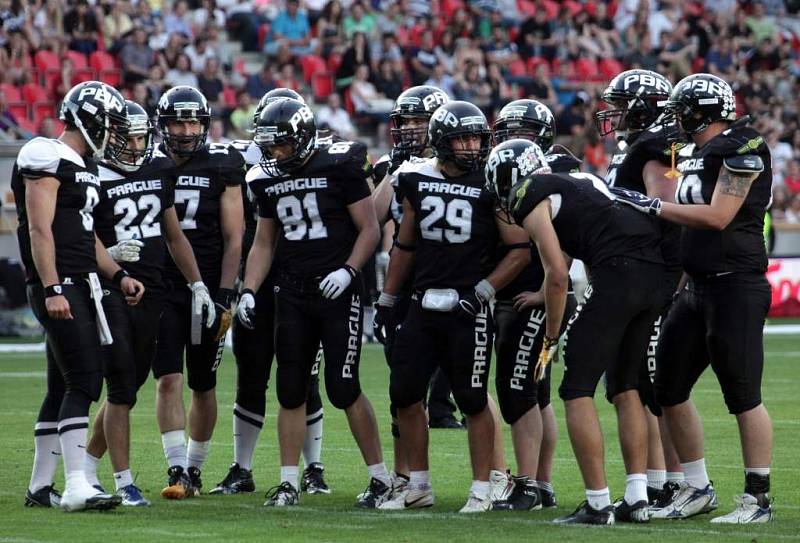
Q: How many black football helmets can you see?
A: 11